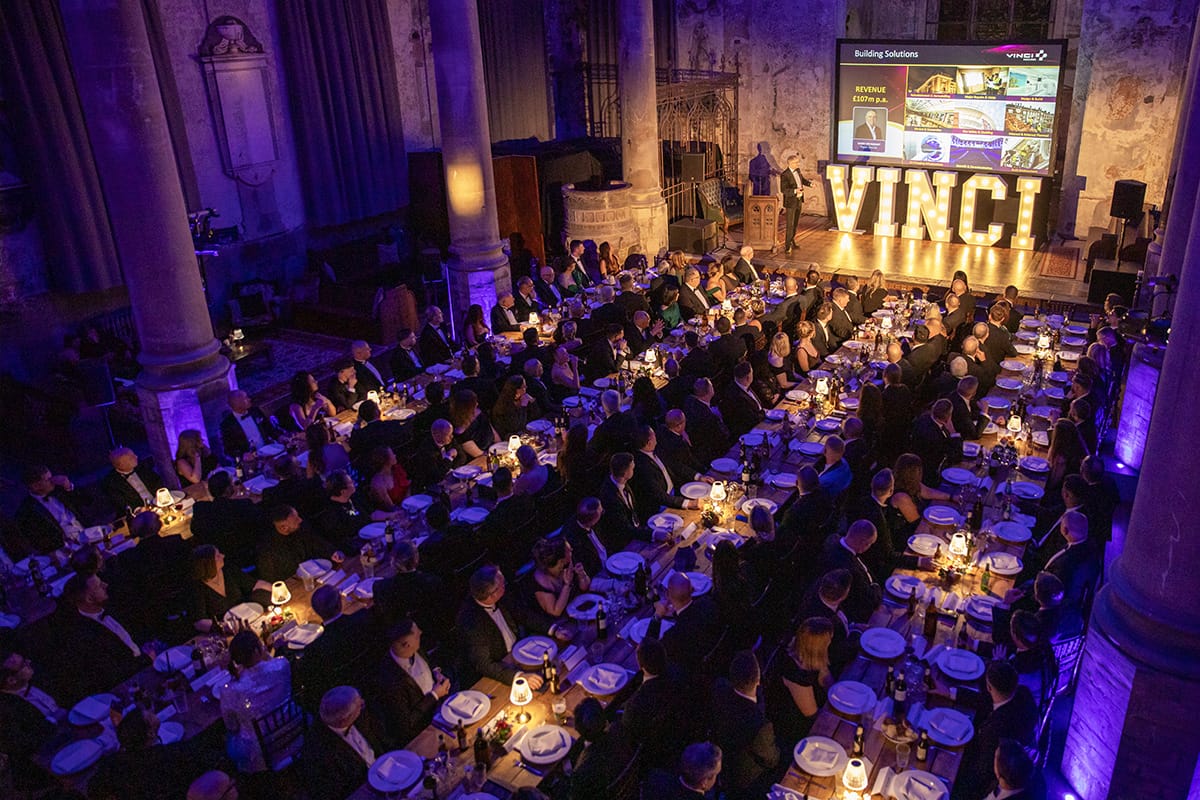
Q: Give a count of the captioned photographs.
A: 10